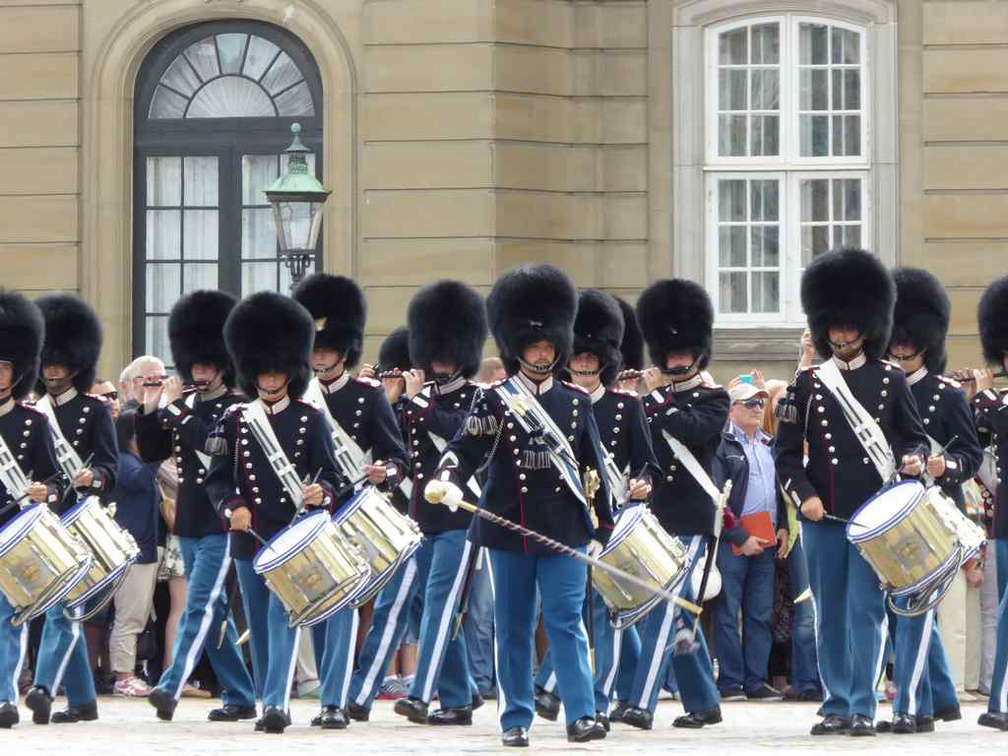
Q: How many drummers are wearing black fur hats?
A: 7